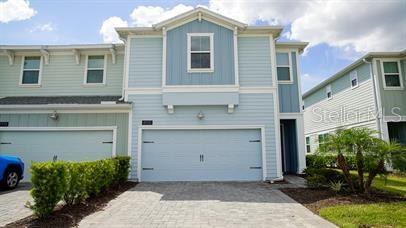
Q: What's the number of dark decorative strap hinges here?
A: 6